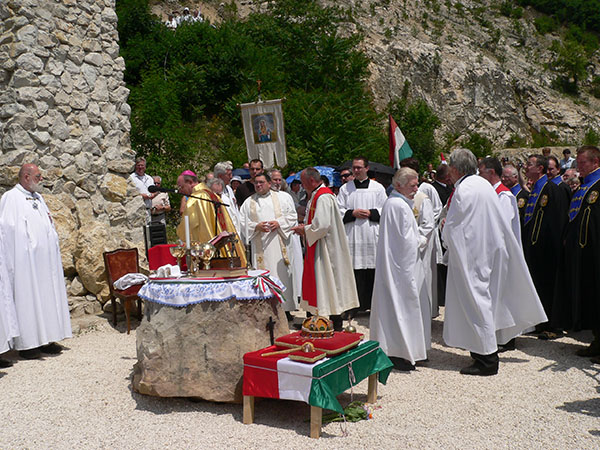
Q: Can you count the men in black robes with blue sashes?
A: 4